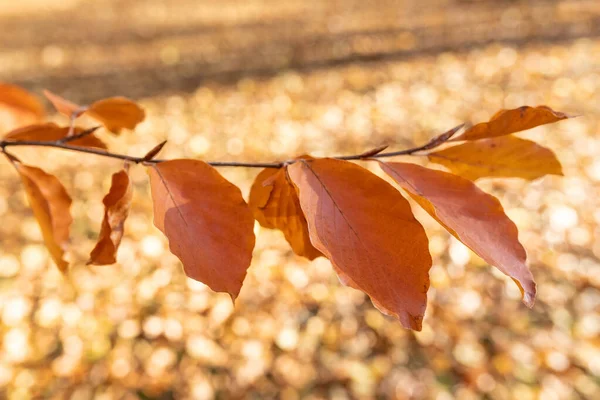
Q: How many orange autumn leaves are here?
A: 12